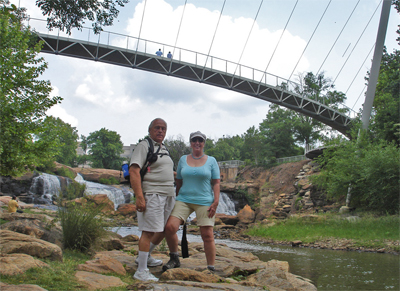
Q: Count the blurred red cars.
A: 0